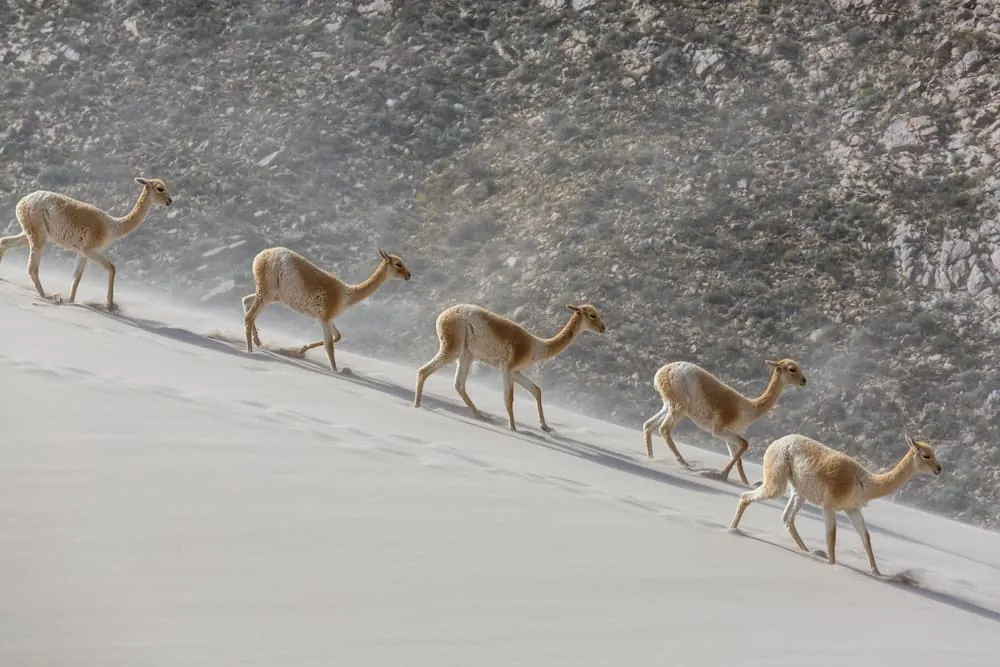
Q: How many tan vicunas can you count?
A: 5